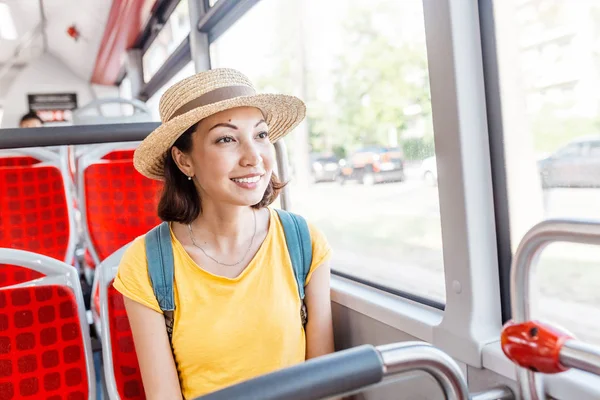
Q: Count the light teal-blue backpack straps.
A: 2